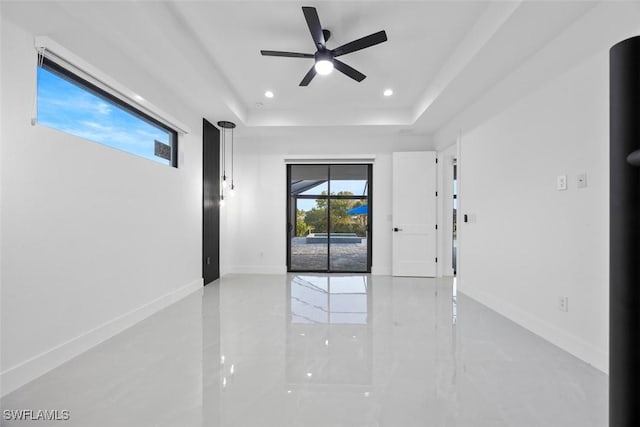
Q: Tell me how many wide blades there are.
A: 5